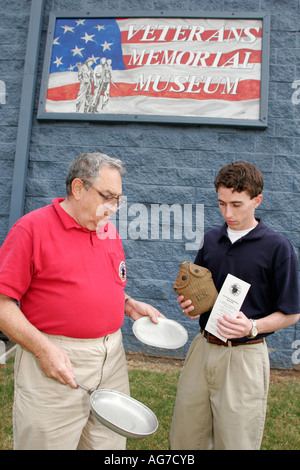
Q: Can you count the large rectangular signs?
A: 1